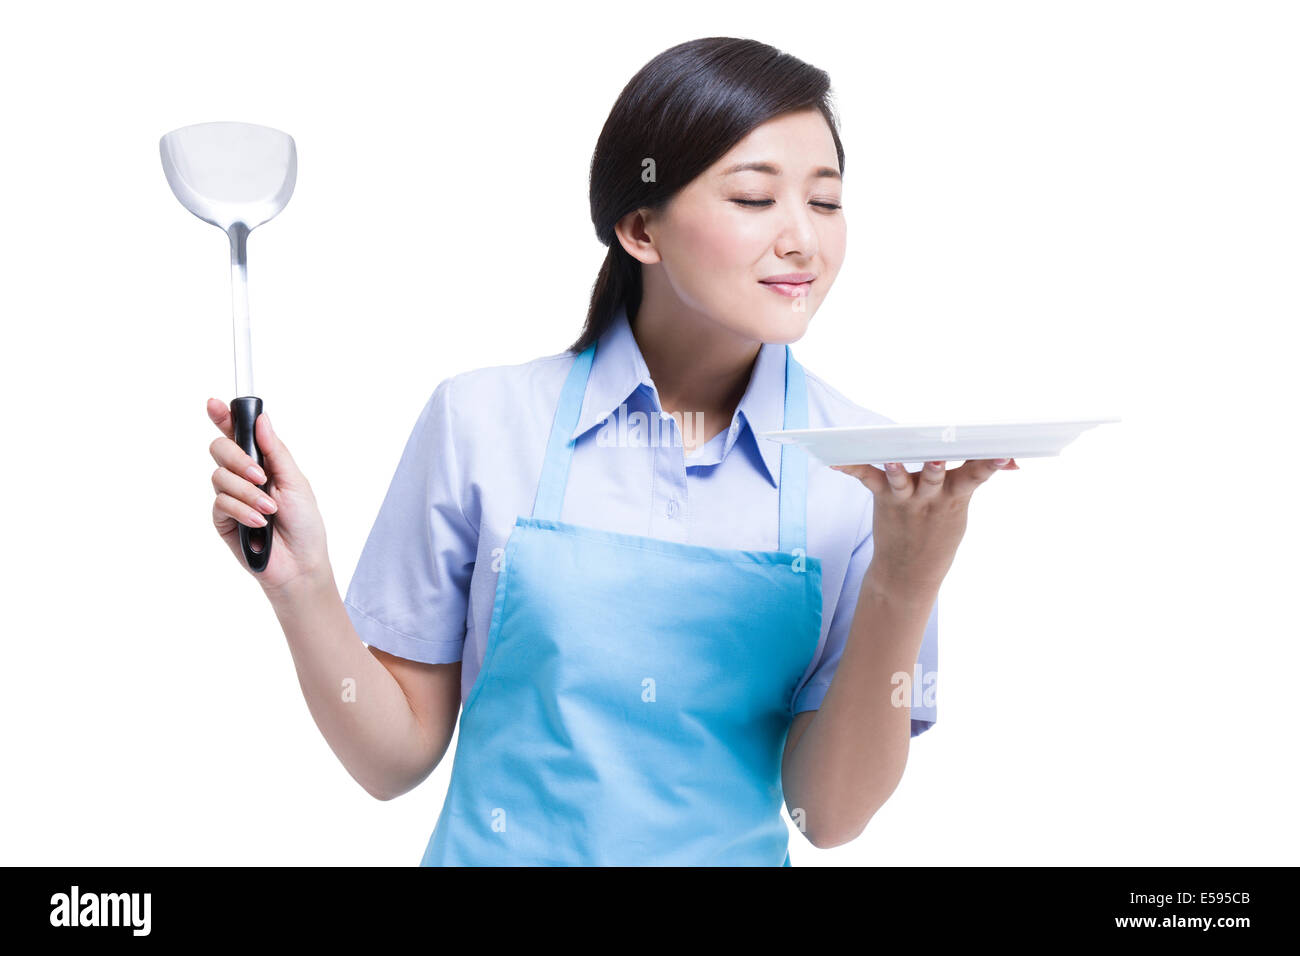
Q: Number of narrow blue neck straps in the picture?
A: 2